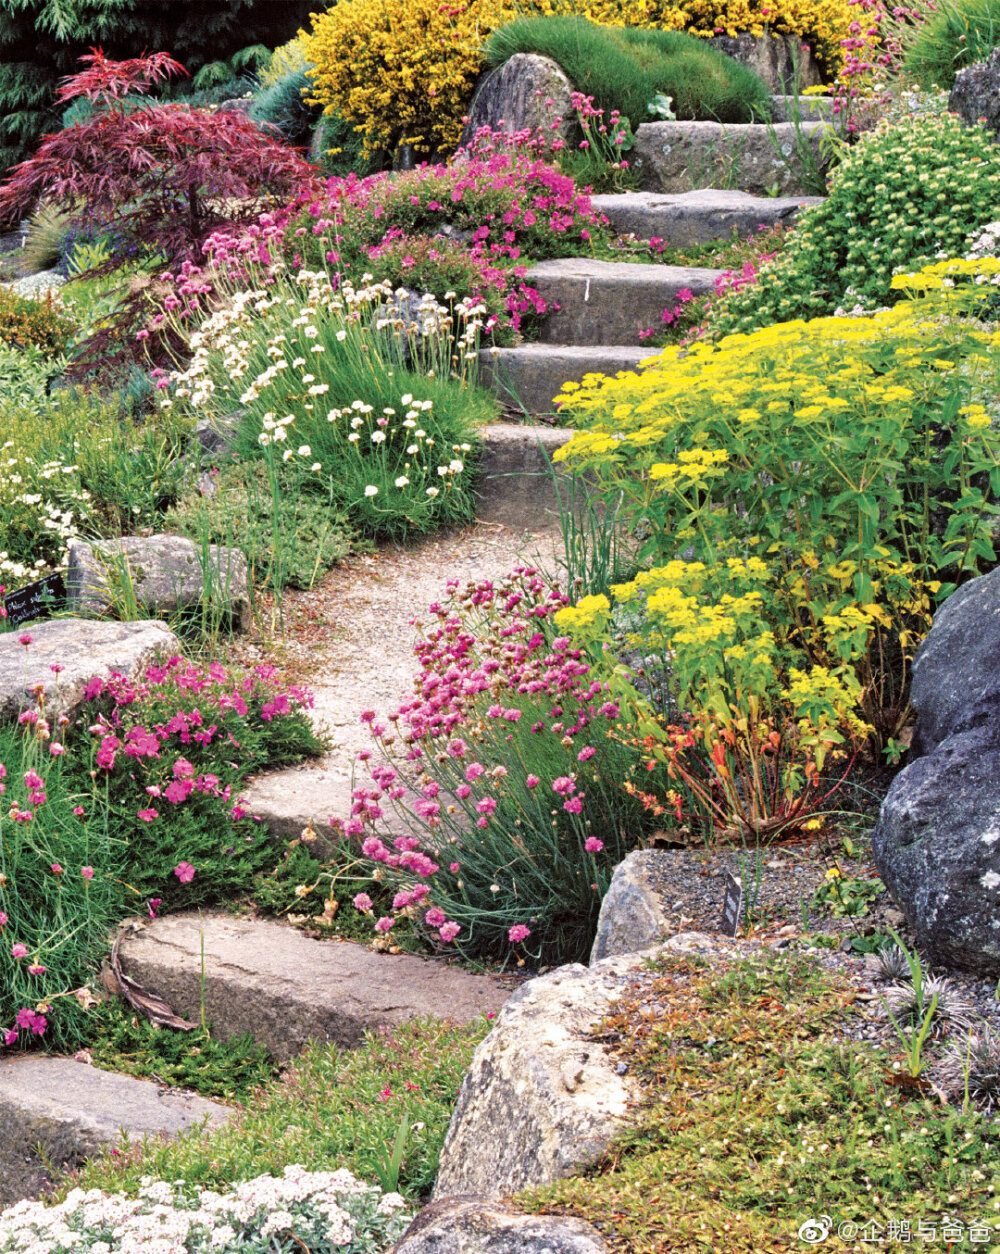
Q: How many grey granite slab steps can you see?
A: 9